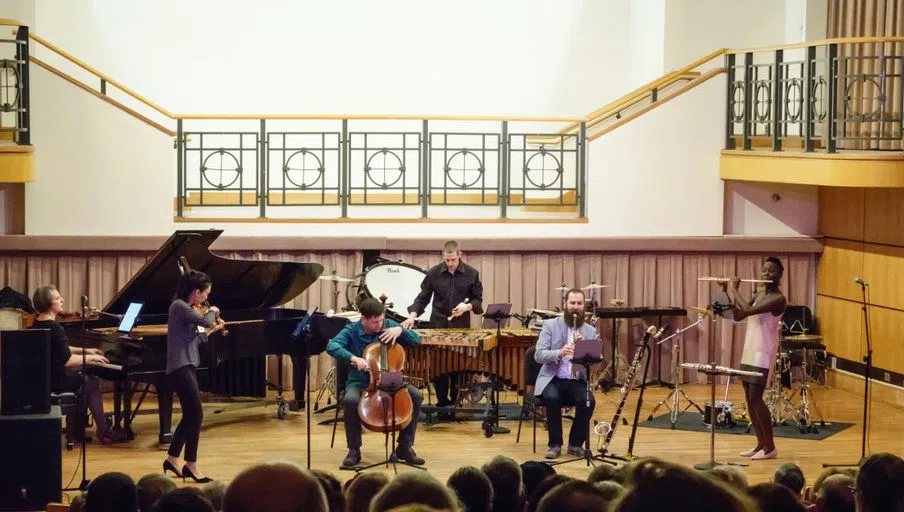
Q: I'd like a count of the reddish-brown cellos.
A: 1